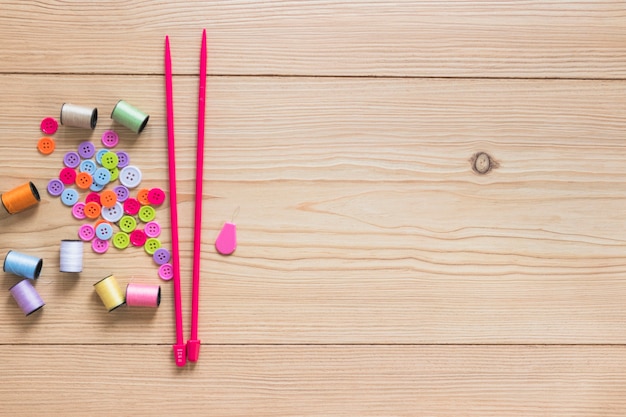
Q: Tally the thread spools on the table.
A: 8